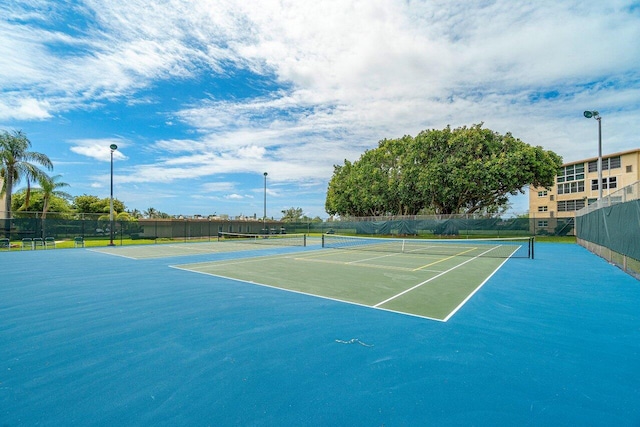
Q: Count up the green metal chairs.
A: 5